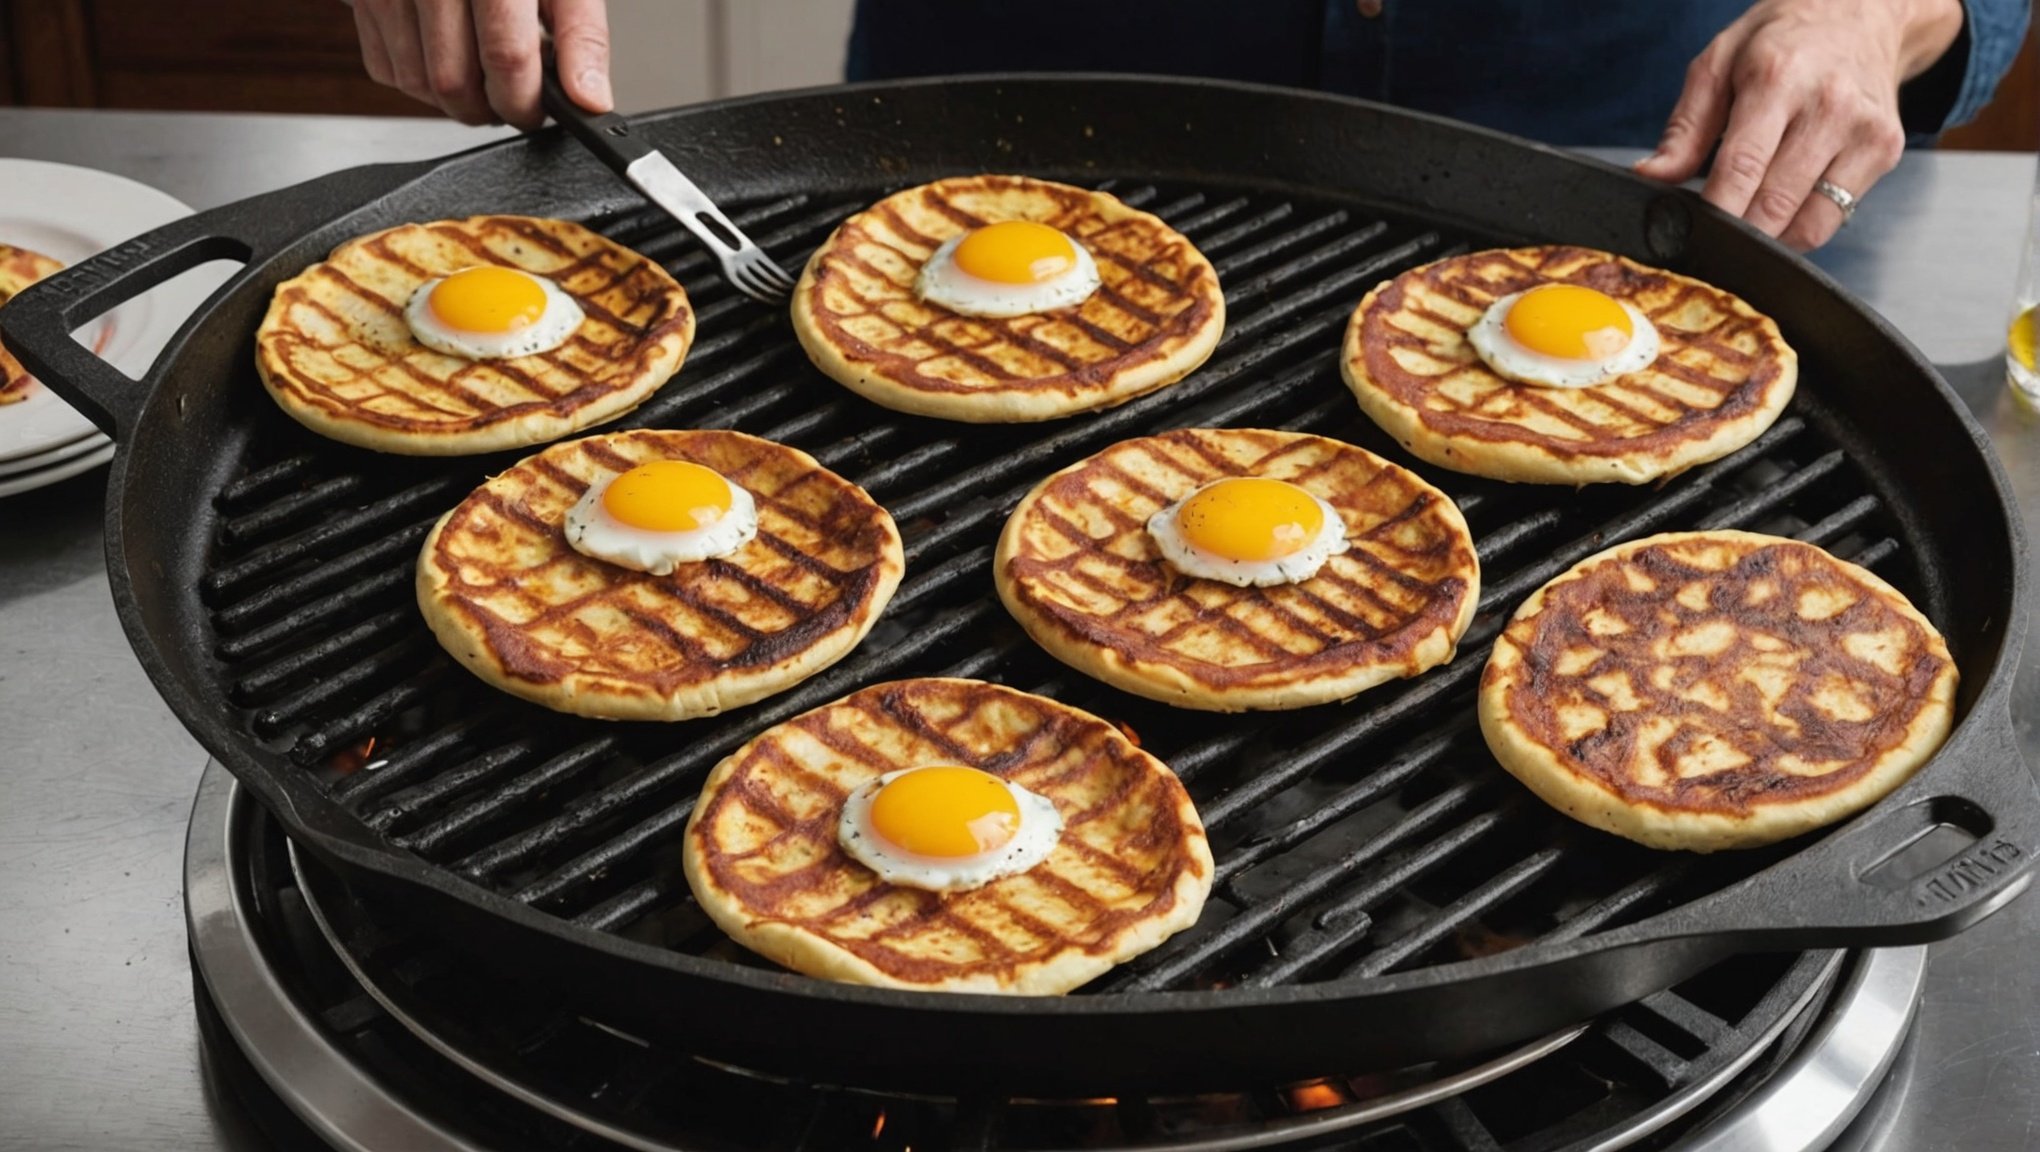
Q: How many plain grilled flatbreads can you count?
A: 1